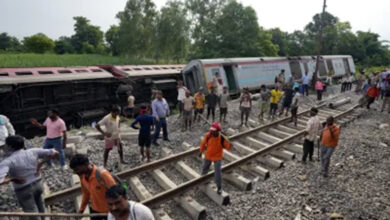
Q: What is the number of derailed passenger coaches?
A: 3